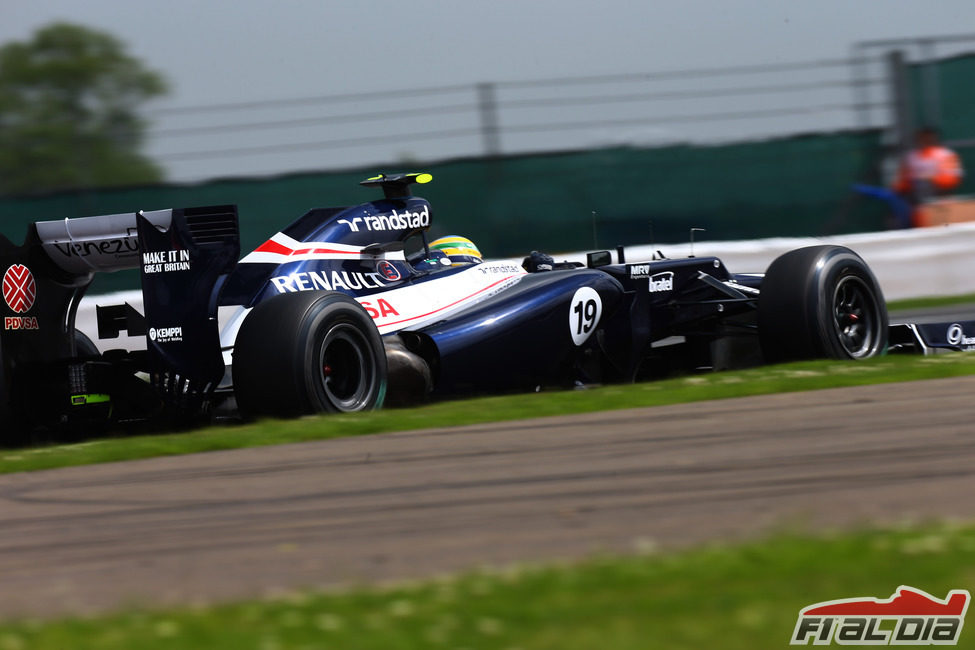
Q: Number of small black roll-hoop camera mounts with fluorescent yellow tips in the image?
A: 1